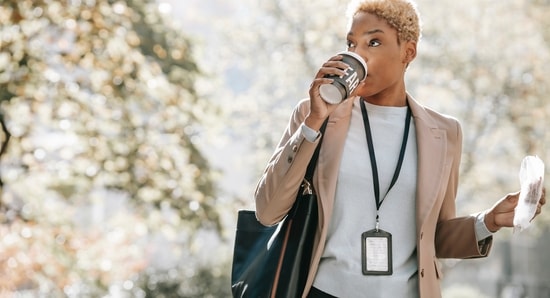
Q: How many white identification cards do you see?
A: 1